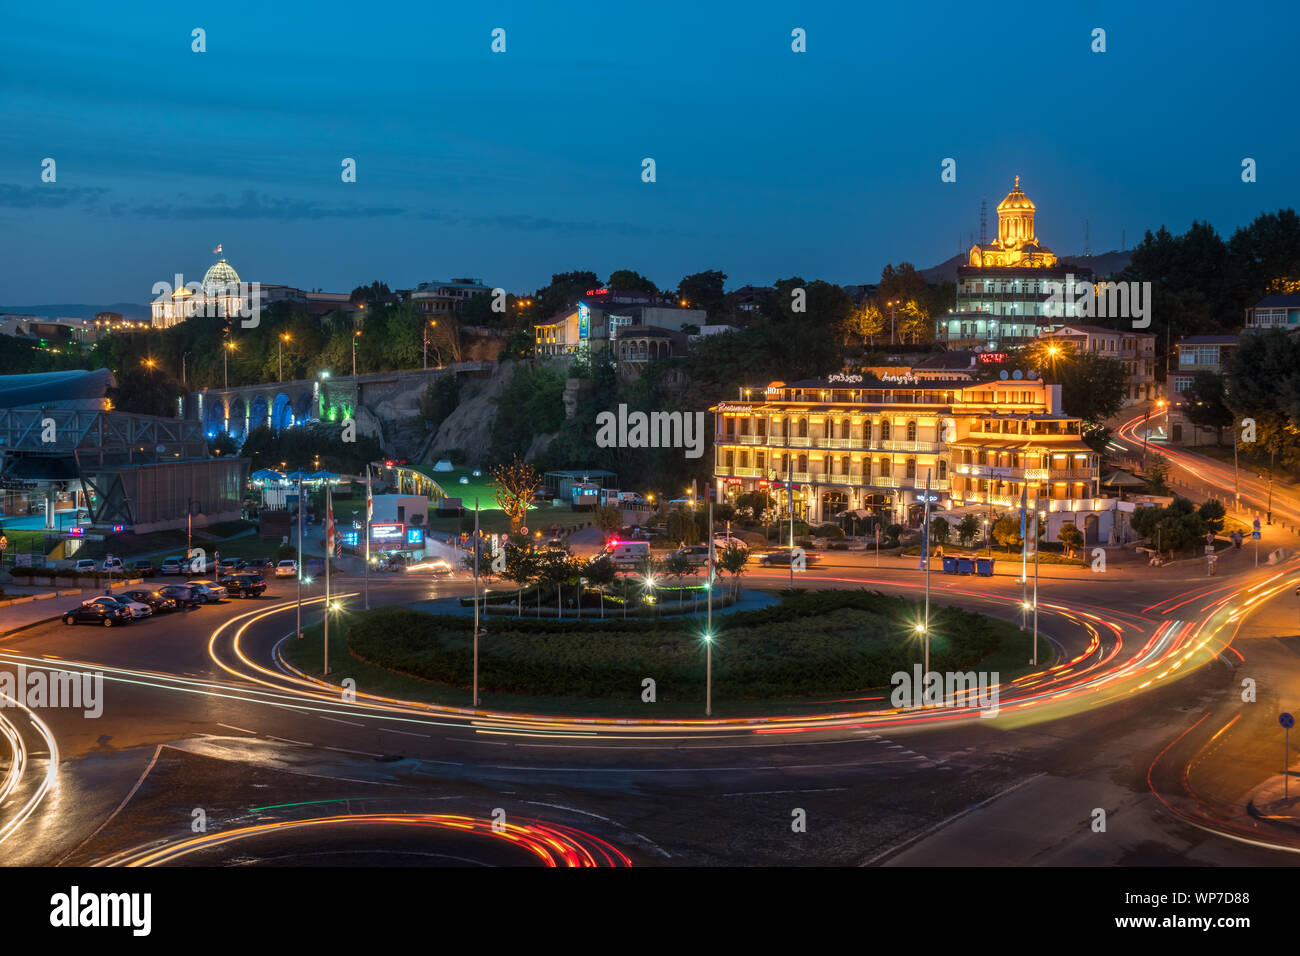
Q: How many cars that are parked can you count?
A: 14